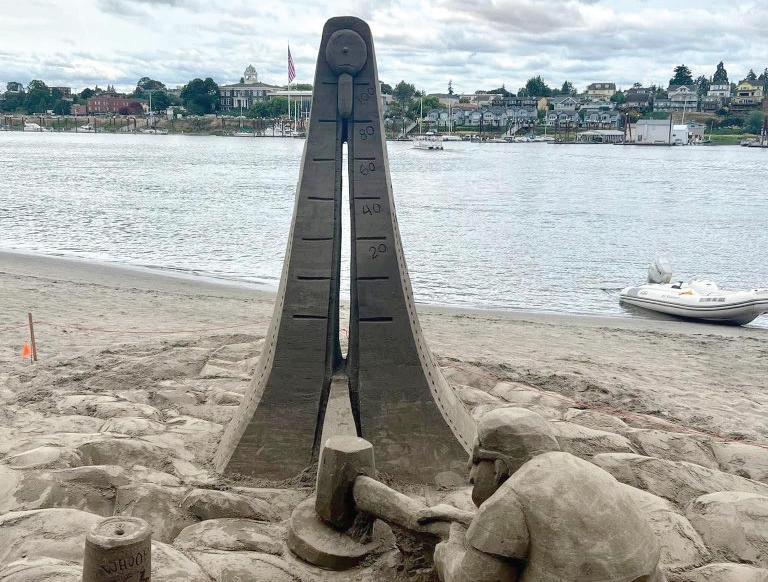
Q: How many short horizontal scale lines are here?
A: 14